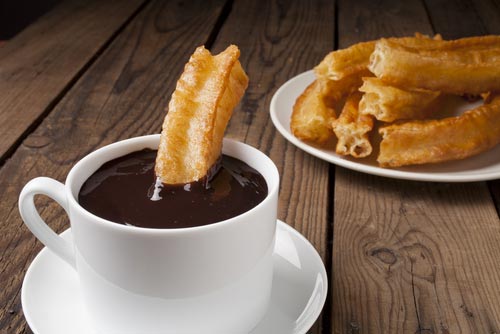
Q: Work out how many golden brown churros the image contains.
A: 7